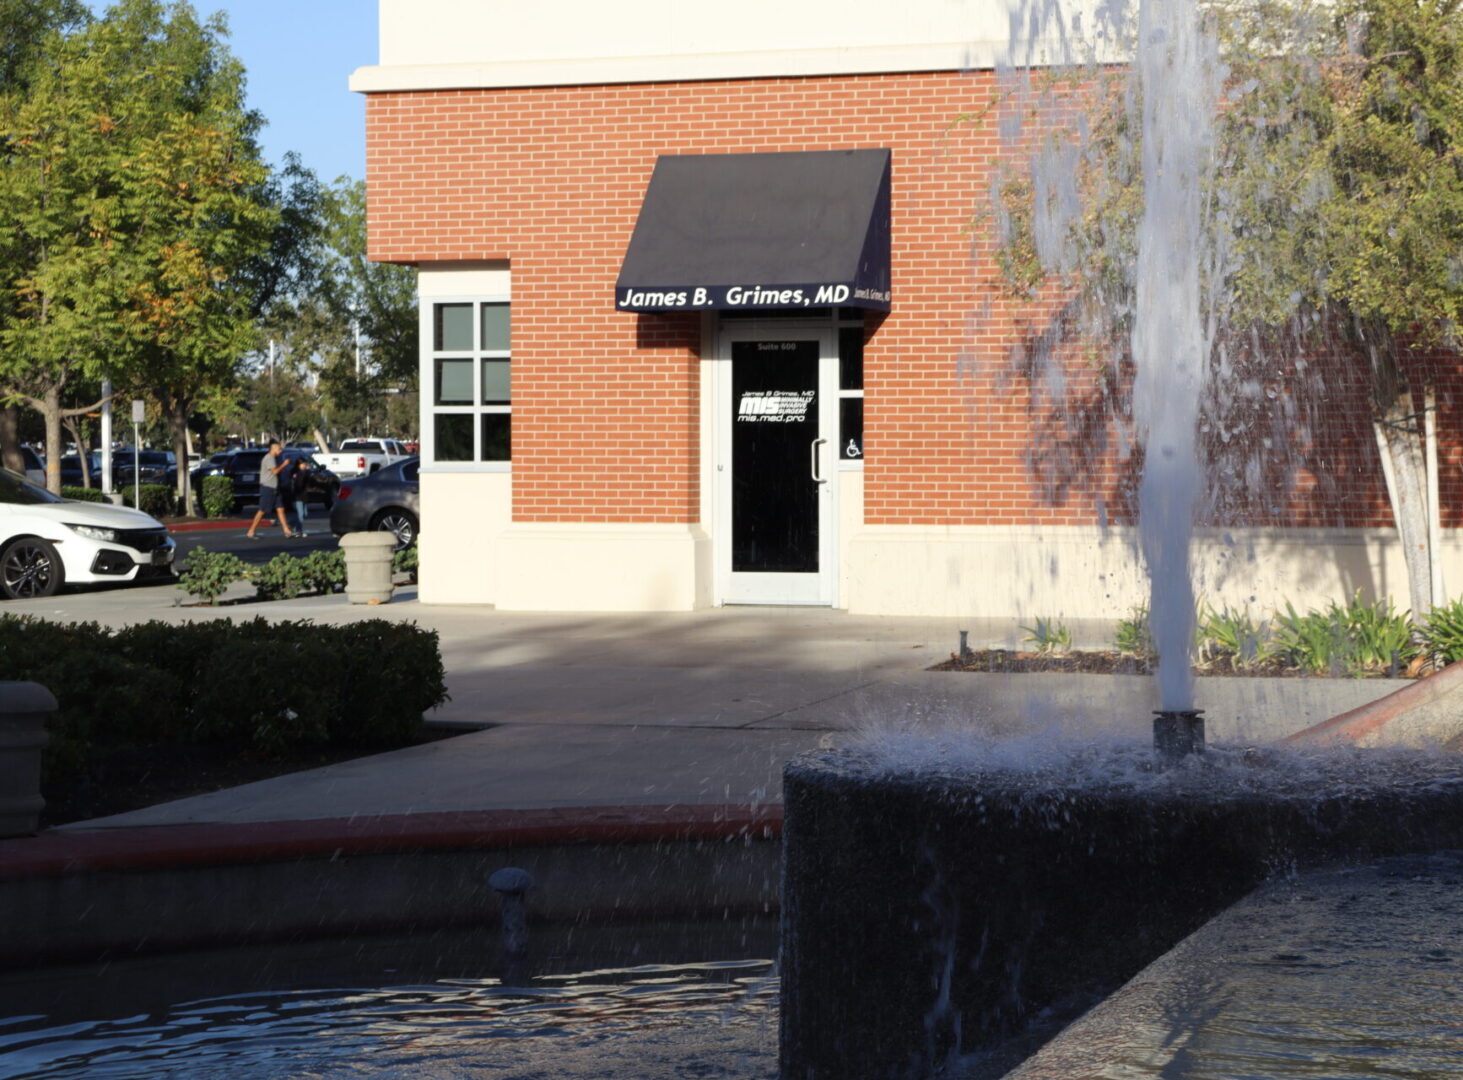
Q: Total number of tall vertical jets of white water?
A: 1